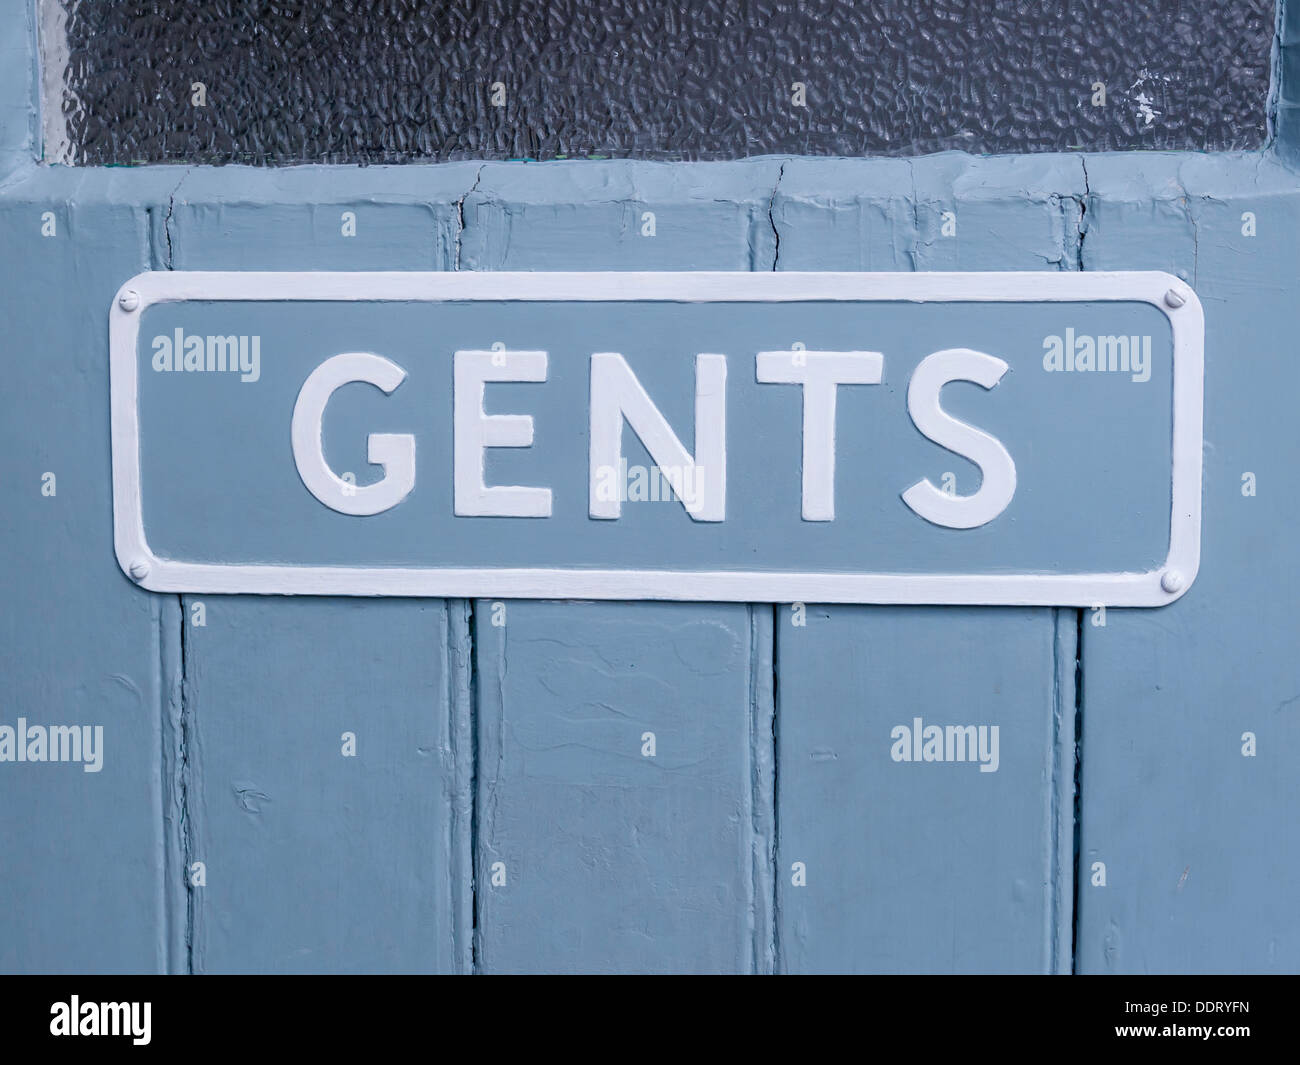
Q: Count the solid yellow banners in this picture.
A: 0